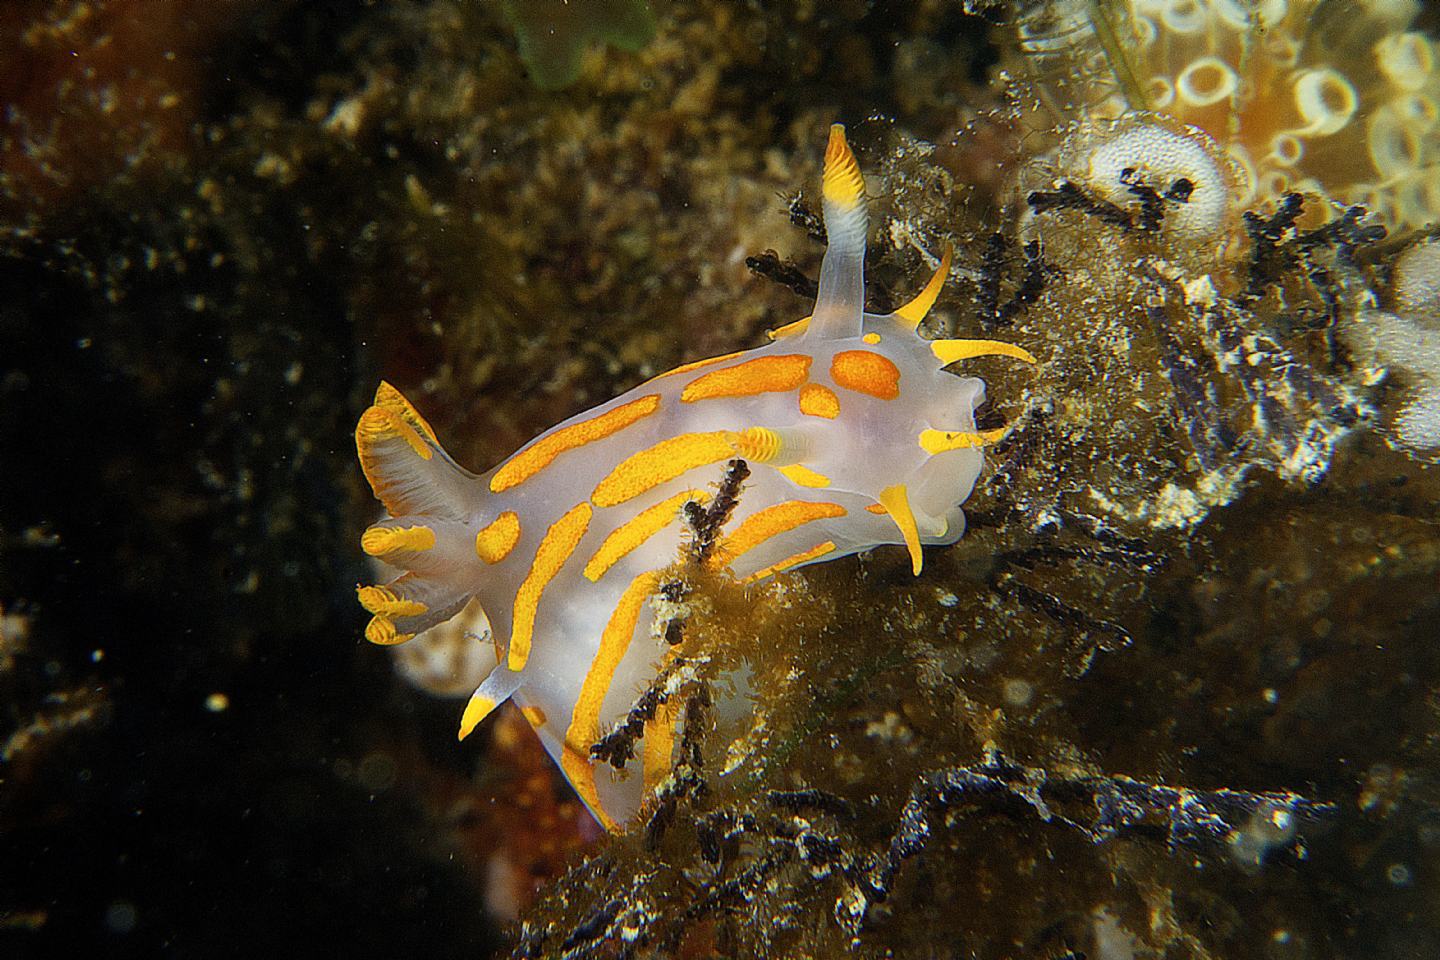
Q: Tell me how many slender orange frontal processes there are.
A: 4